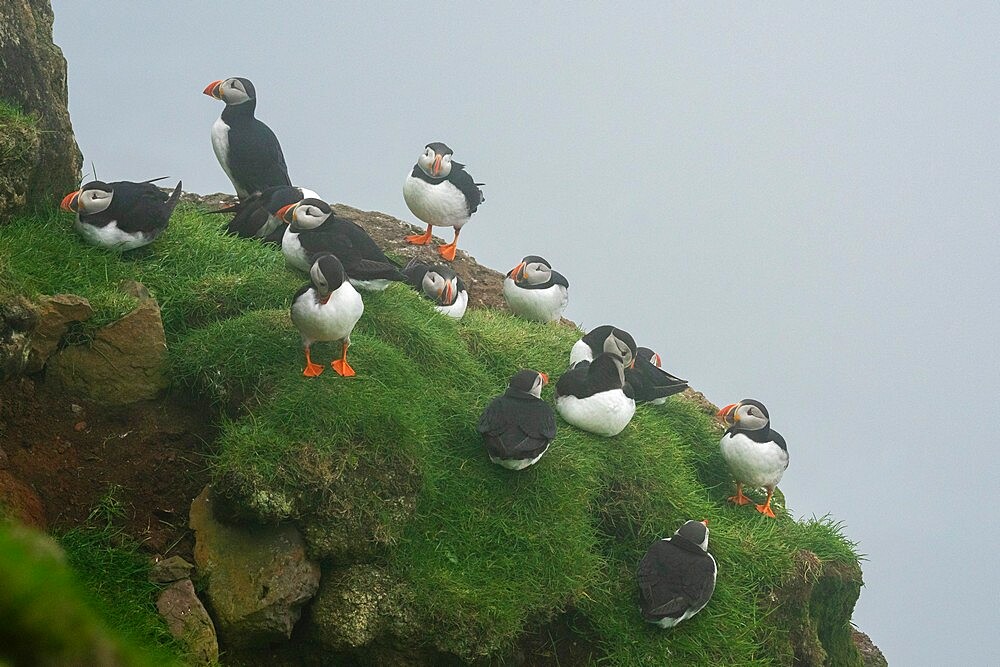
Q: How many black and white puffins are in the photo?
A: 14